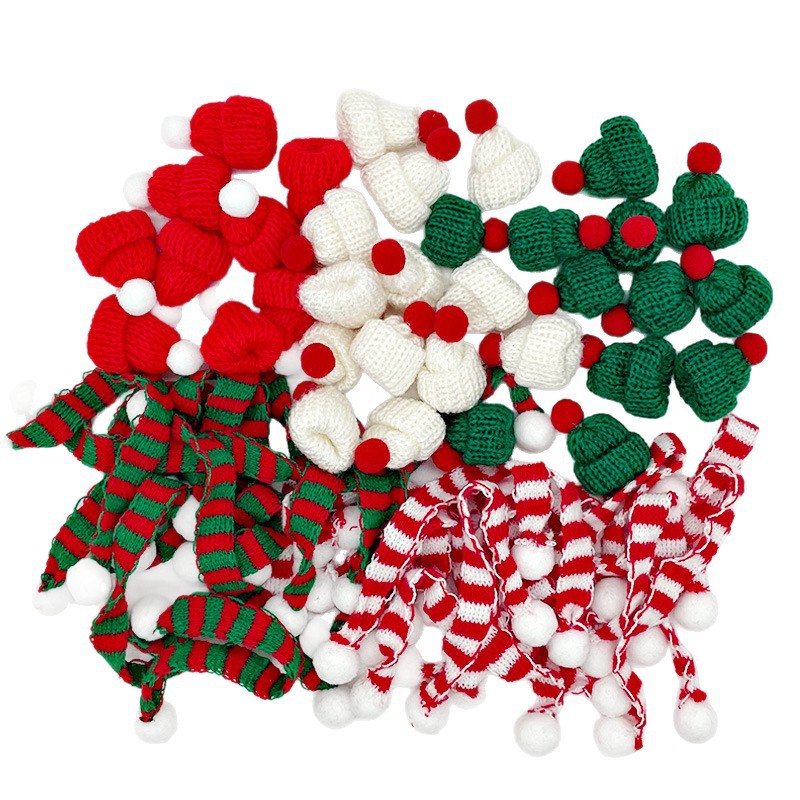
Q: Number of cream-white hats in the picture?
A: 13